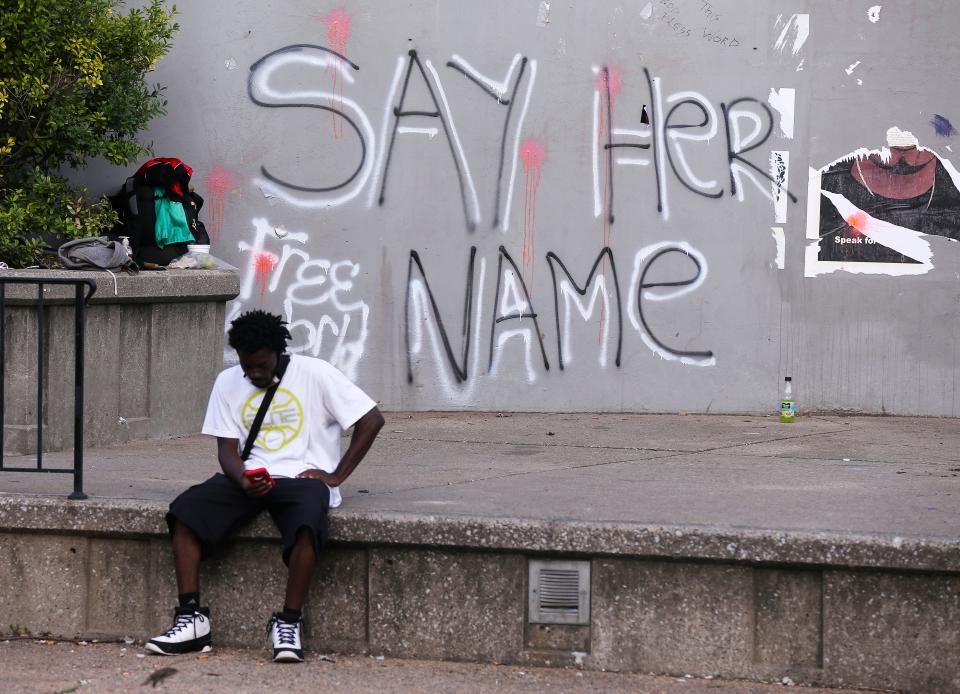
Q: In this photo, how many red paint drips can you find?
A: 6